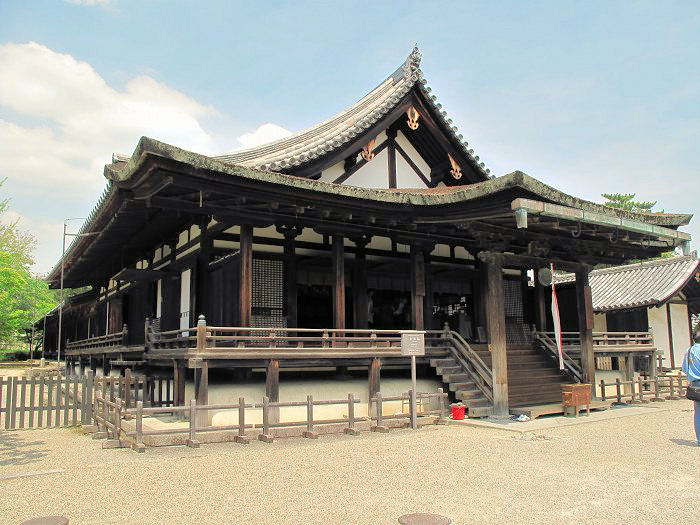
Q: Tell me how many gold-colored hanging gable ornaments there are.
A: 3